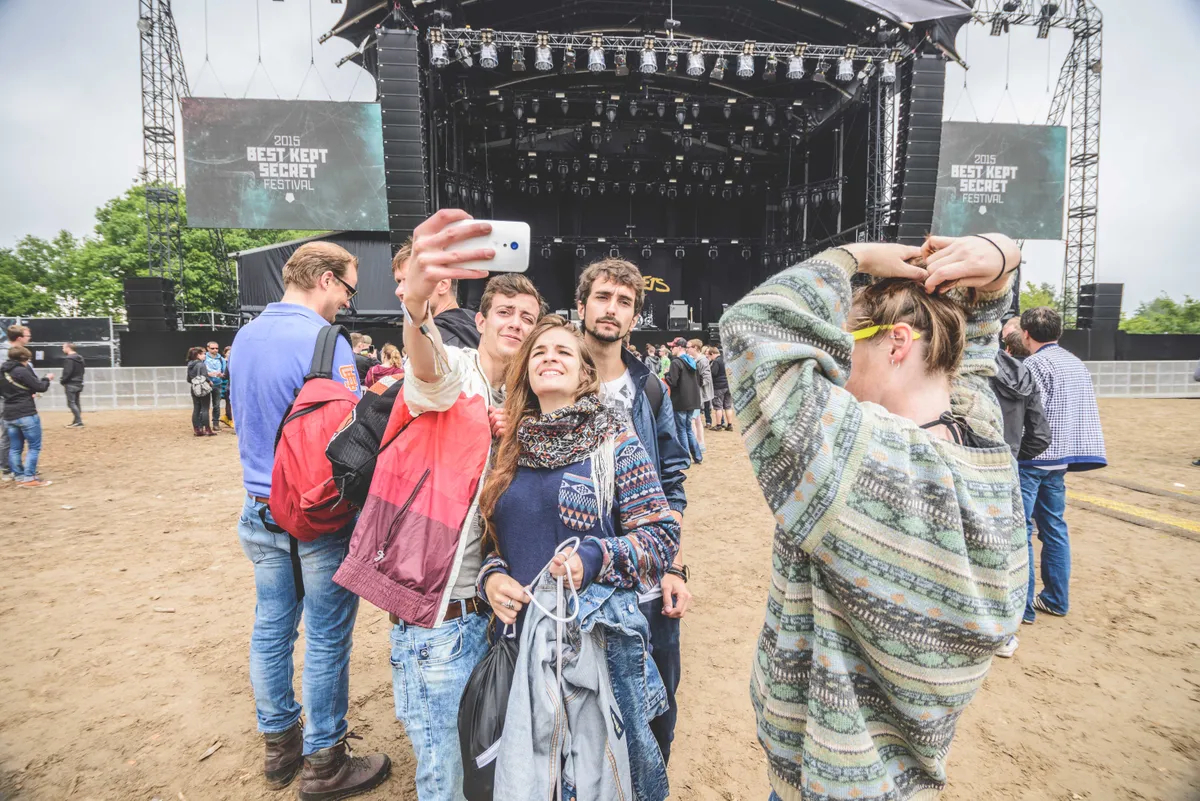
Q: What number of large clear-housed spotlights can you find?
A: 10